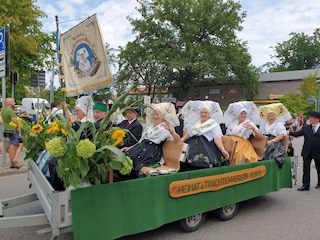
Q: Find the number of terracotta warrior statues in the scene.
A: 0